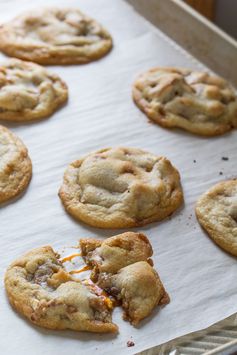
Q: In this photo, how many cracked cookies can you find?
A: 1